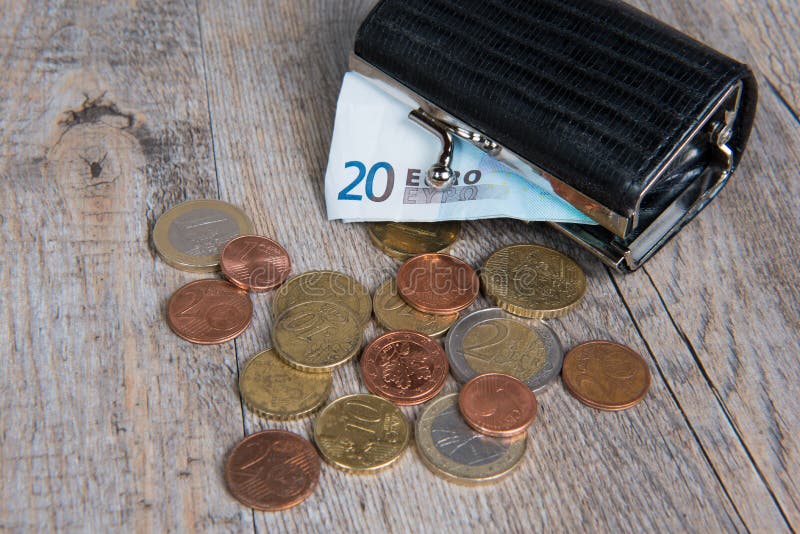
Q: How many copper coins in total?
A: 7